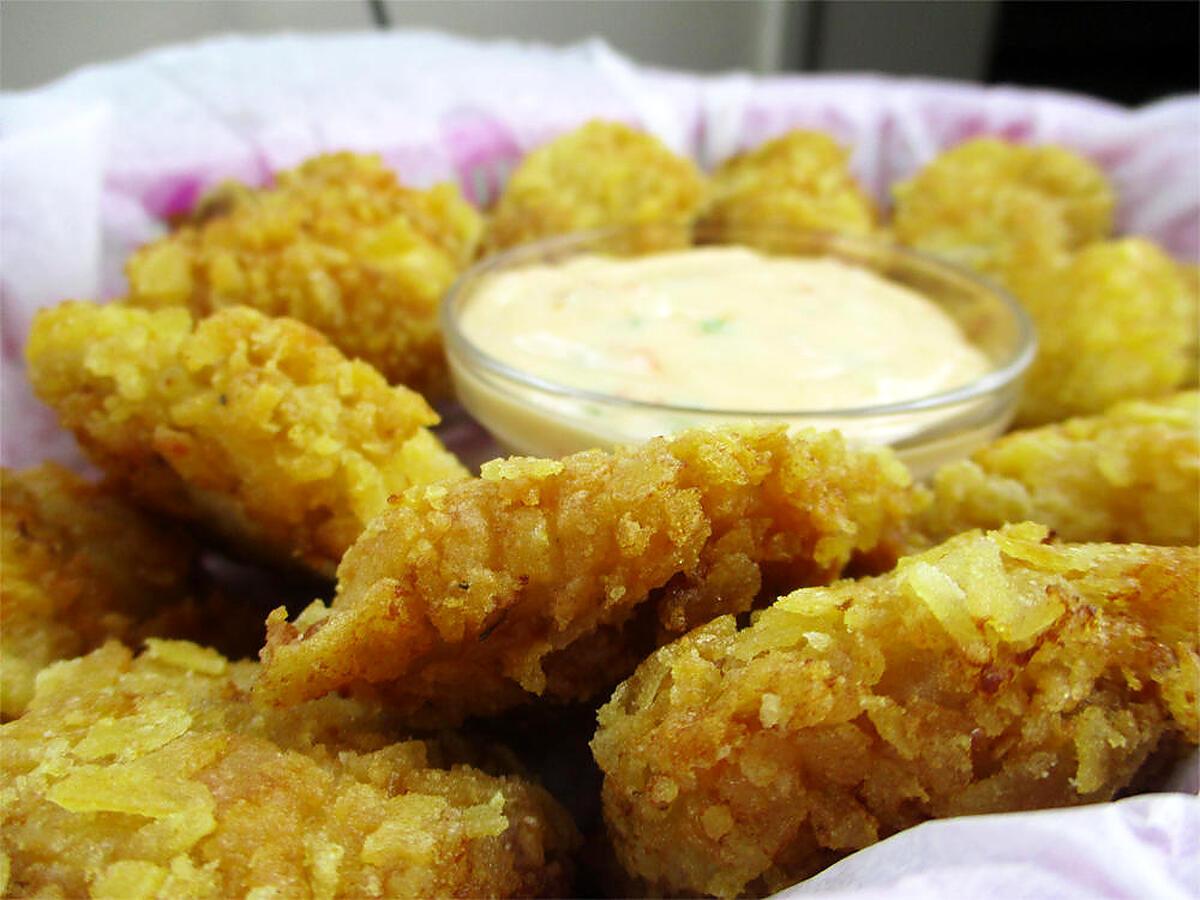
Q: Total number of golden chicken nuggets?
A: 11